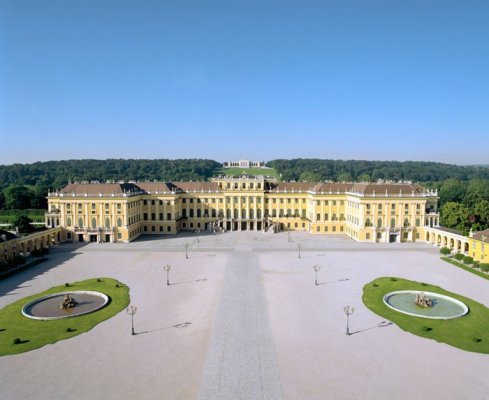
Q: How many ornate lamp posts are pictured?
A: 8